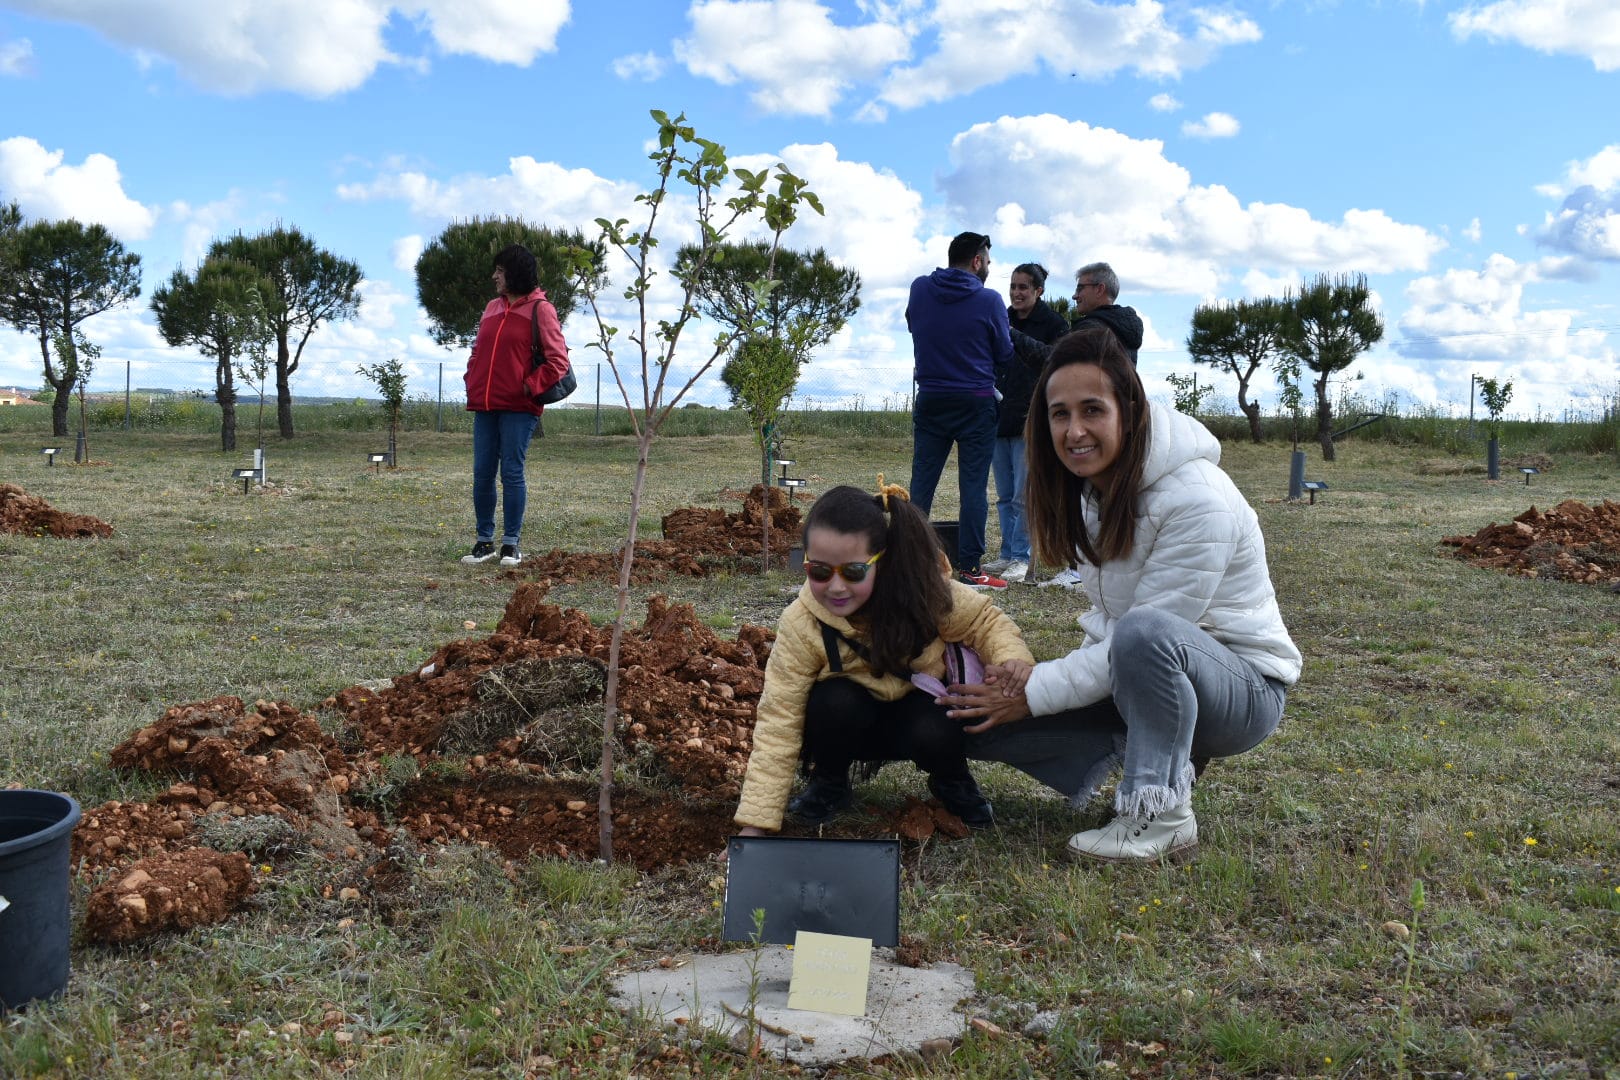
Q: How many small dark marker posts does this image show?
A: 7